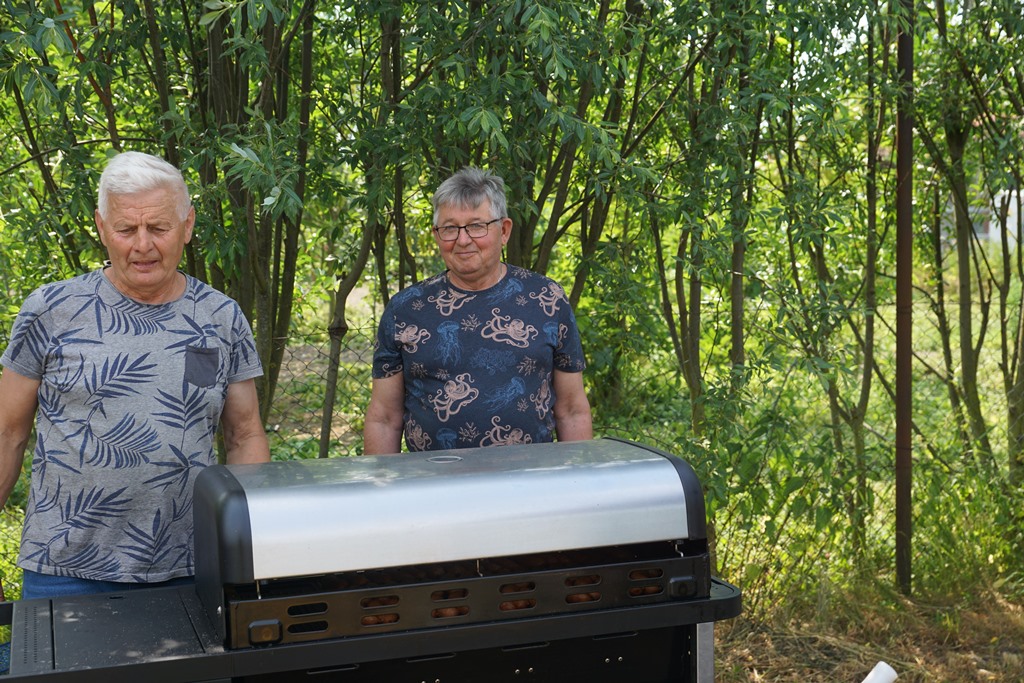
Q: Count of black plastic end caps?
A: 2